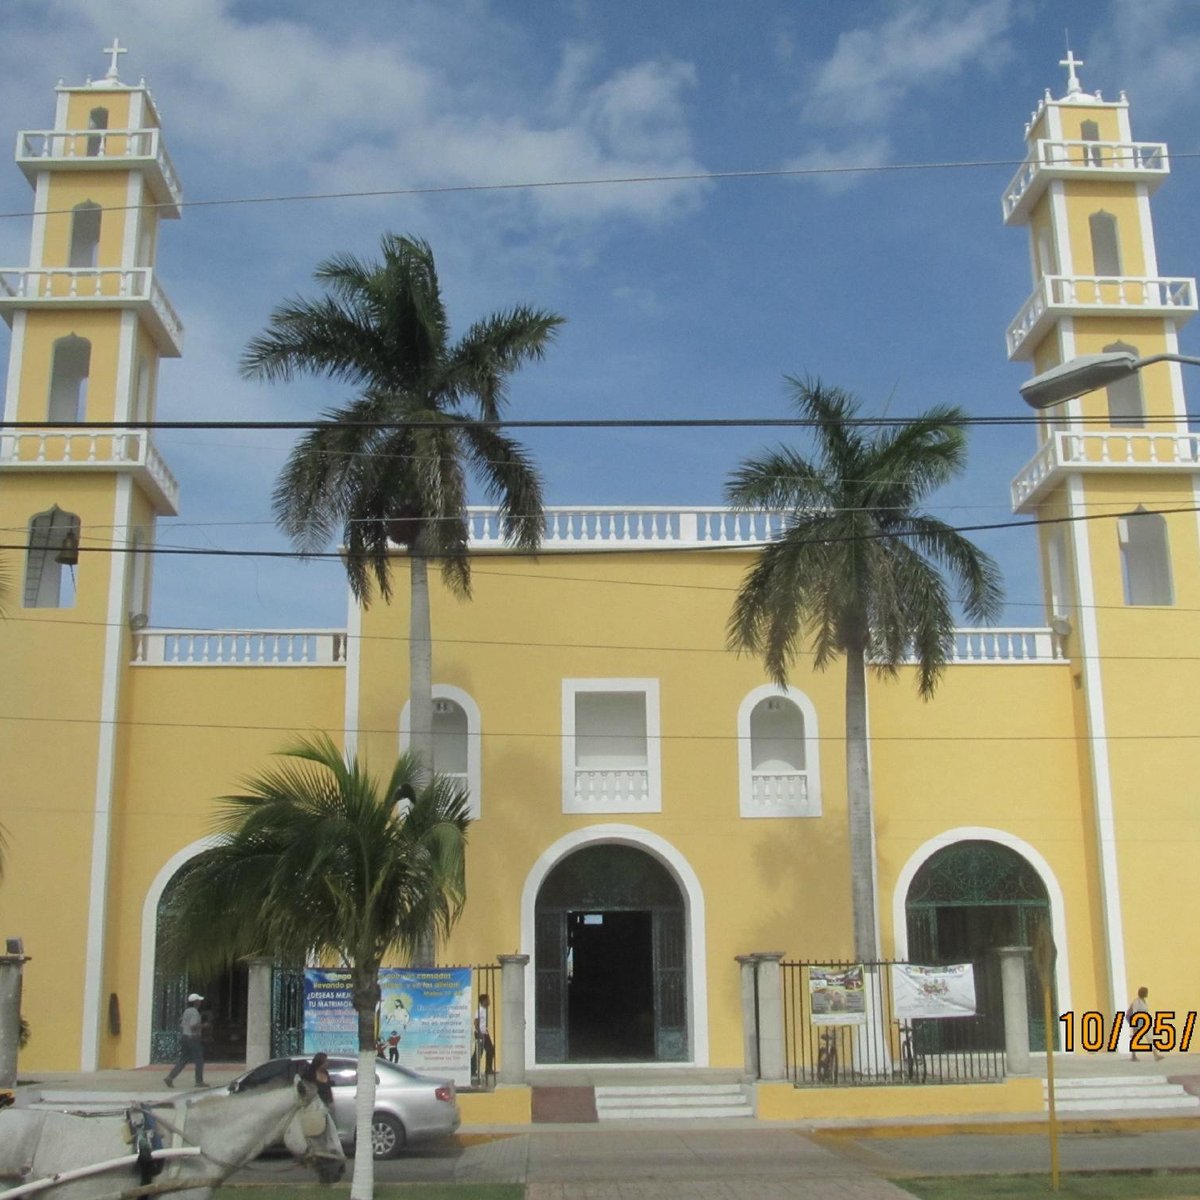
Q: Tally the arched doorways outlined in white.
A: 3